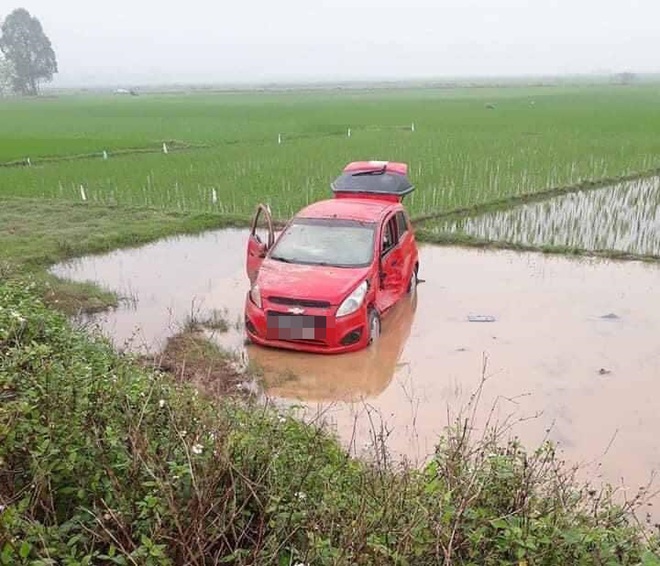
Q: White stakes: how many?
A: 8